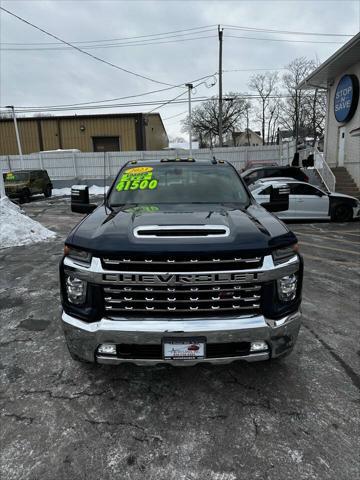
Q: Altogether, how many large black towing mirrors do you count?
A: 2